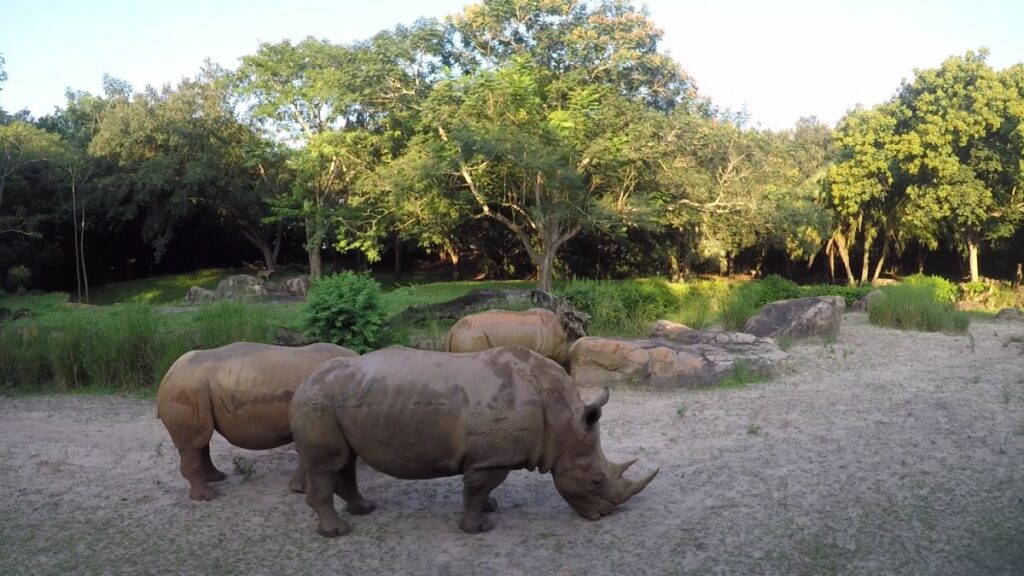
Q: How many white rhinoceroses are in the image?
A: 3